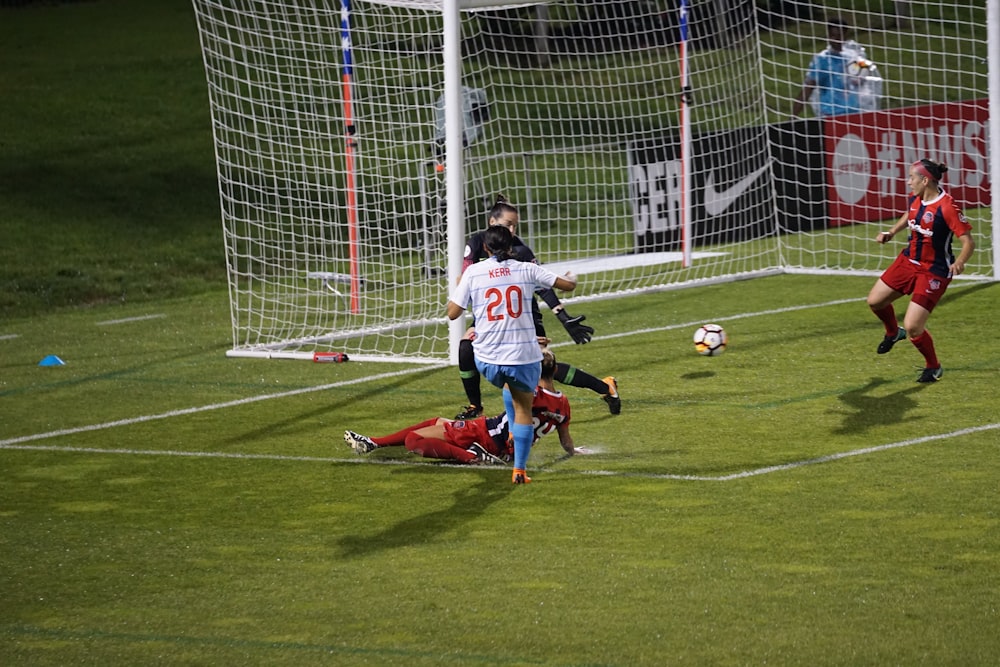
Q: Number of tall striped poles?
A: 2